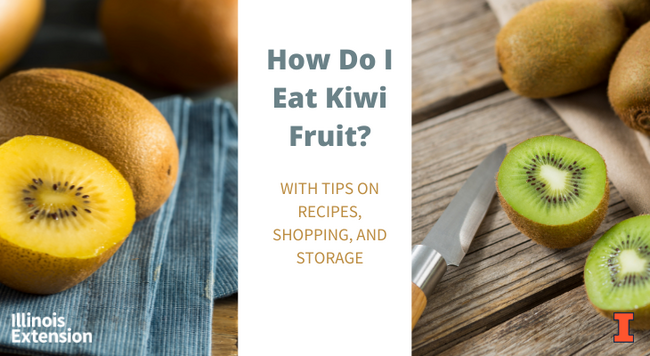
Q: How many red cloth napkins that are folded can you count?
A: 0